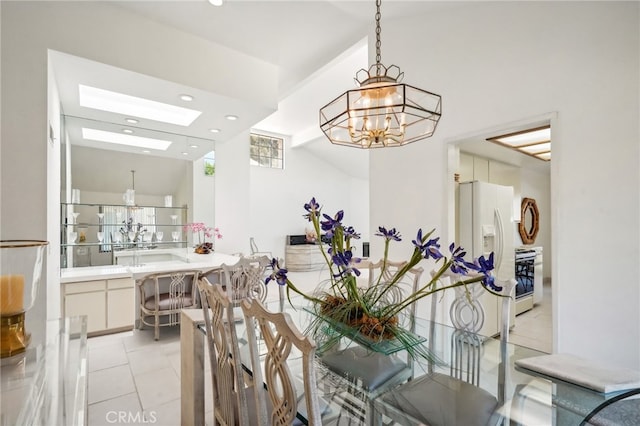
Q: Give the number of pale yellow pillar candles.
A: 1